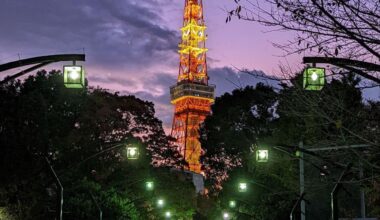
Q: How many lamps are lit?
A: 10